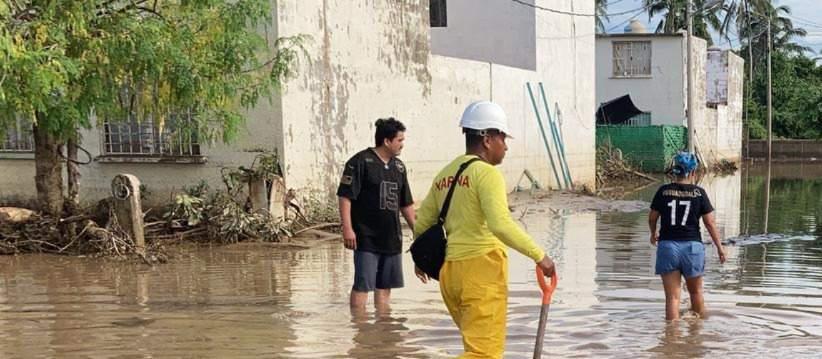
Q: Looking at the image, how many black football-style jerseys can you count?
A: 2